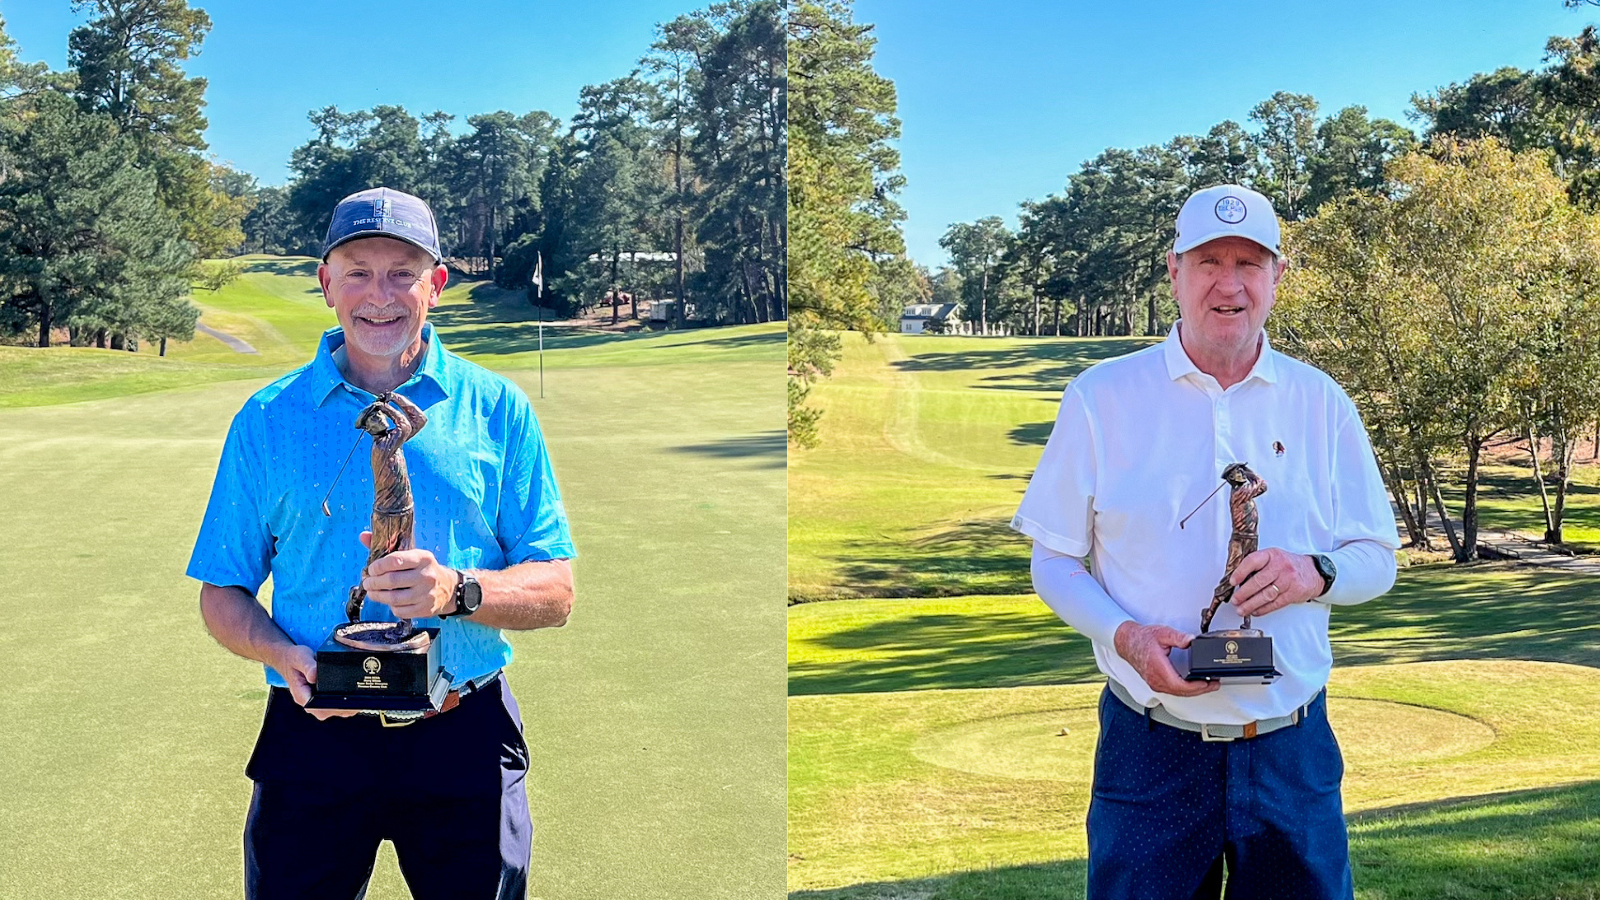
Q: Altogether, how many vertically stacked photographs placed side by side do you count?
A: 2